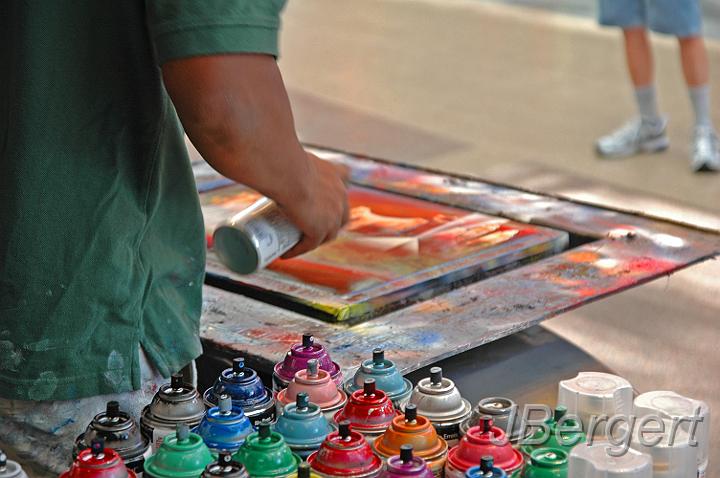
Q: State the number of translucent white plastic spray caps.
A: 4